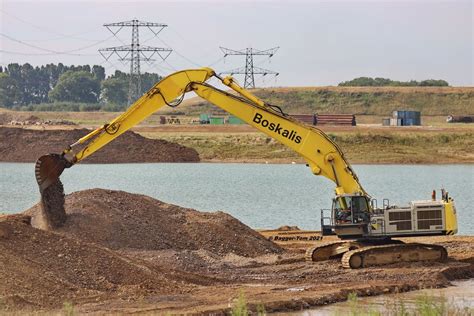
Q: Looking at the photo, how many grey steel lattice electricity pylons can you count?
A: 2